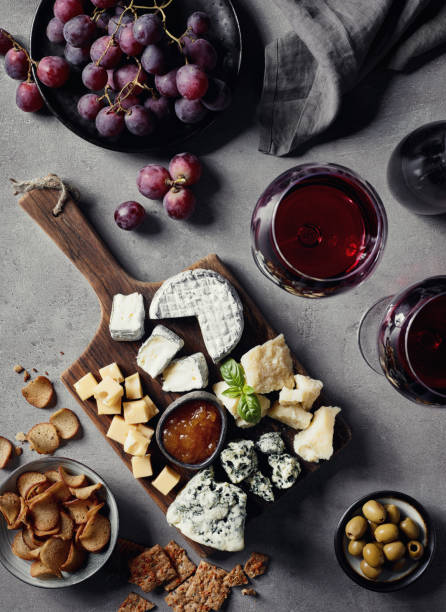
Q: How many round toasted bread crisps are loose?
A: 4